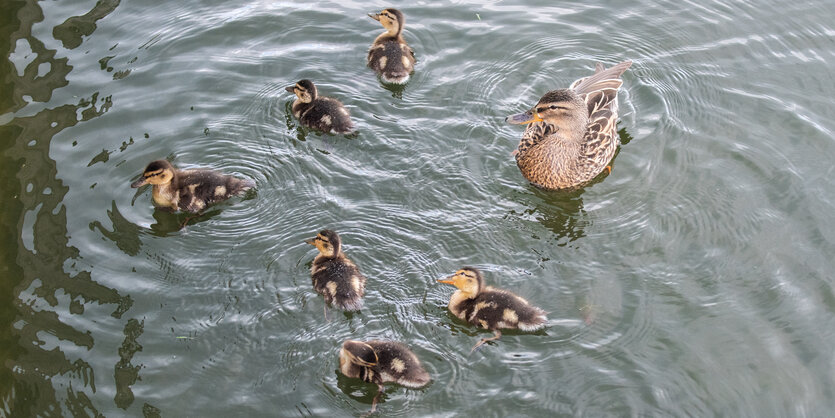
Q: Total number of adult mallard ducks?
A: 1